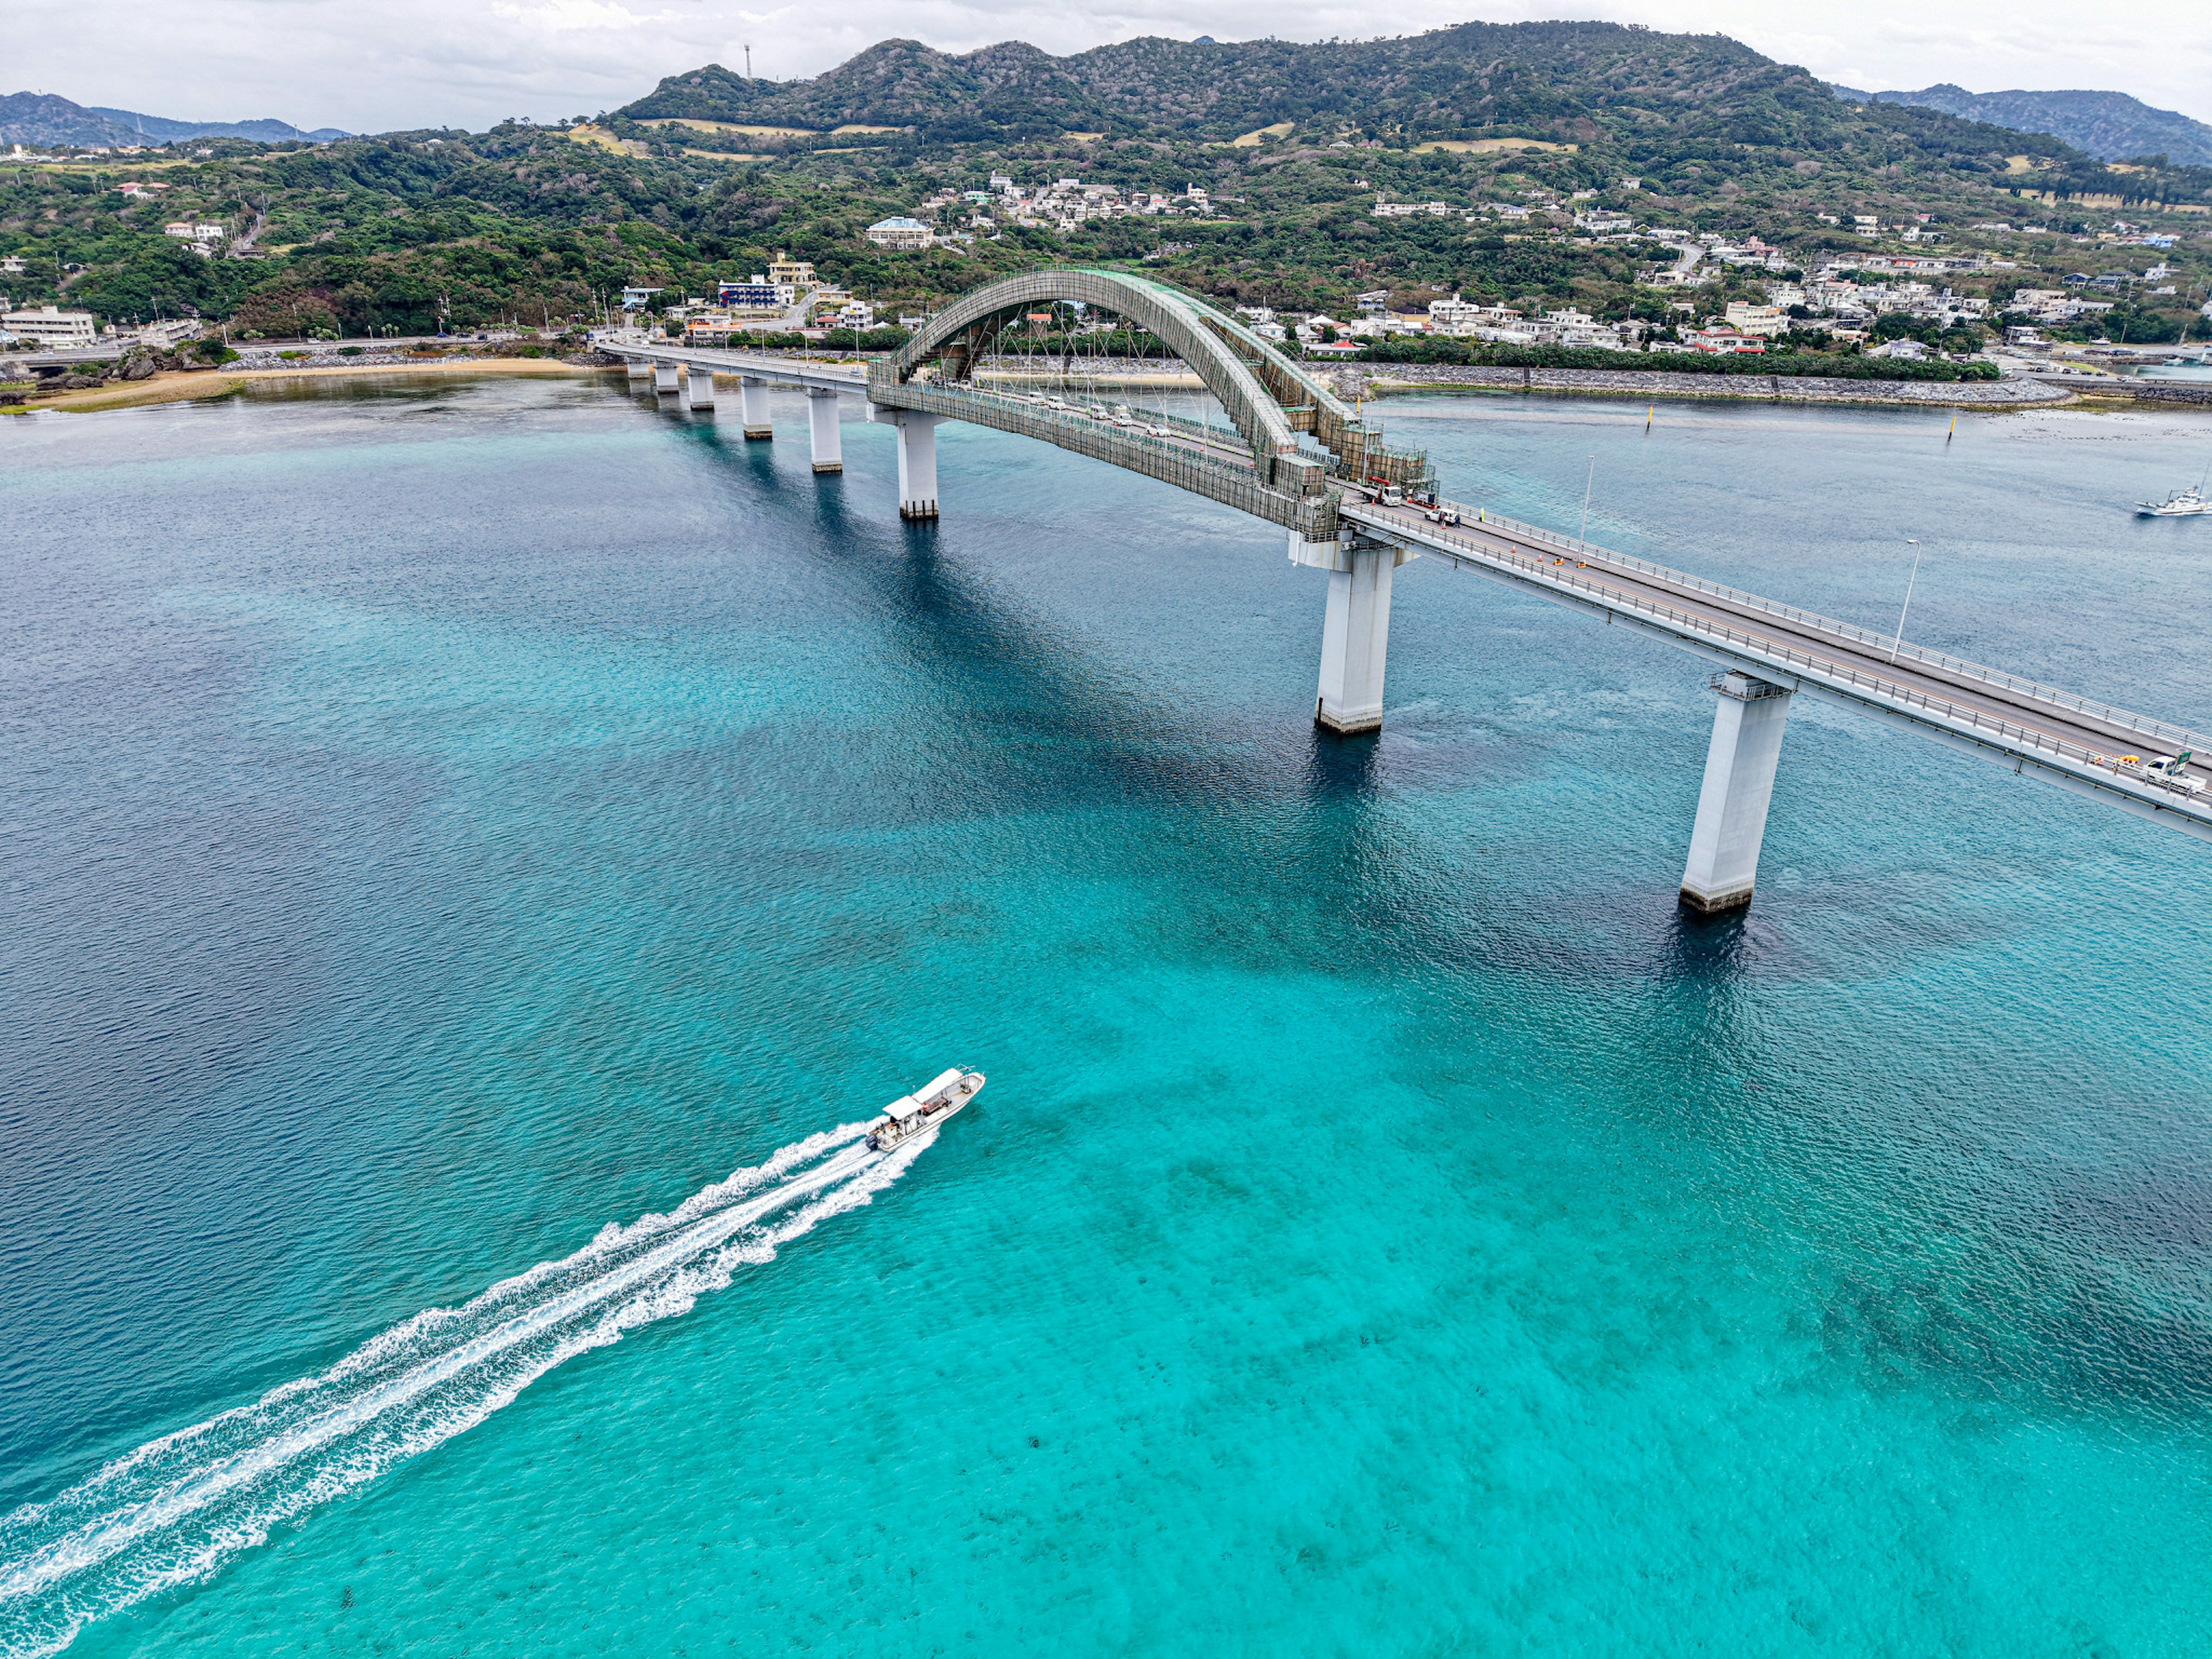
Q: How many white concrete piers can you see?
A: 8